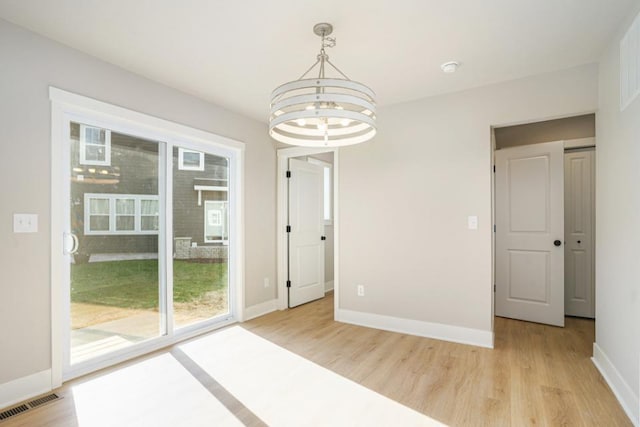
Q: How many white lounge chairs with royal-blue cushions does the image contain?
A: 0